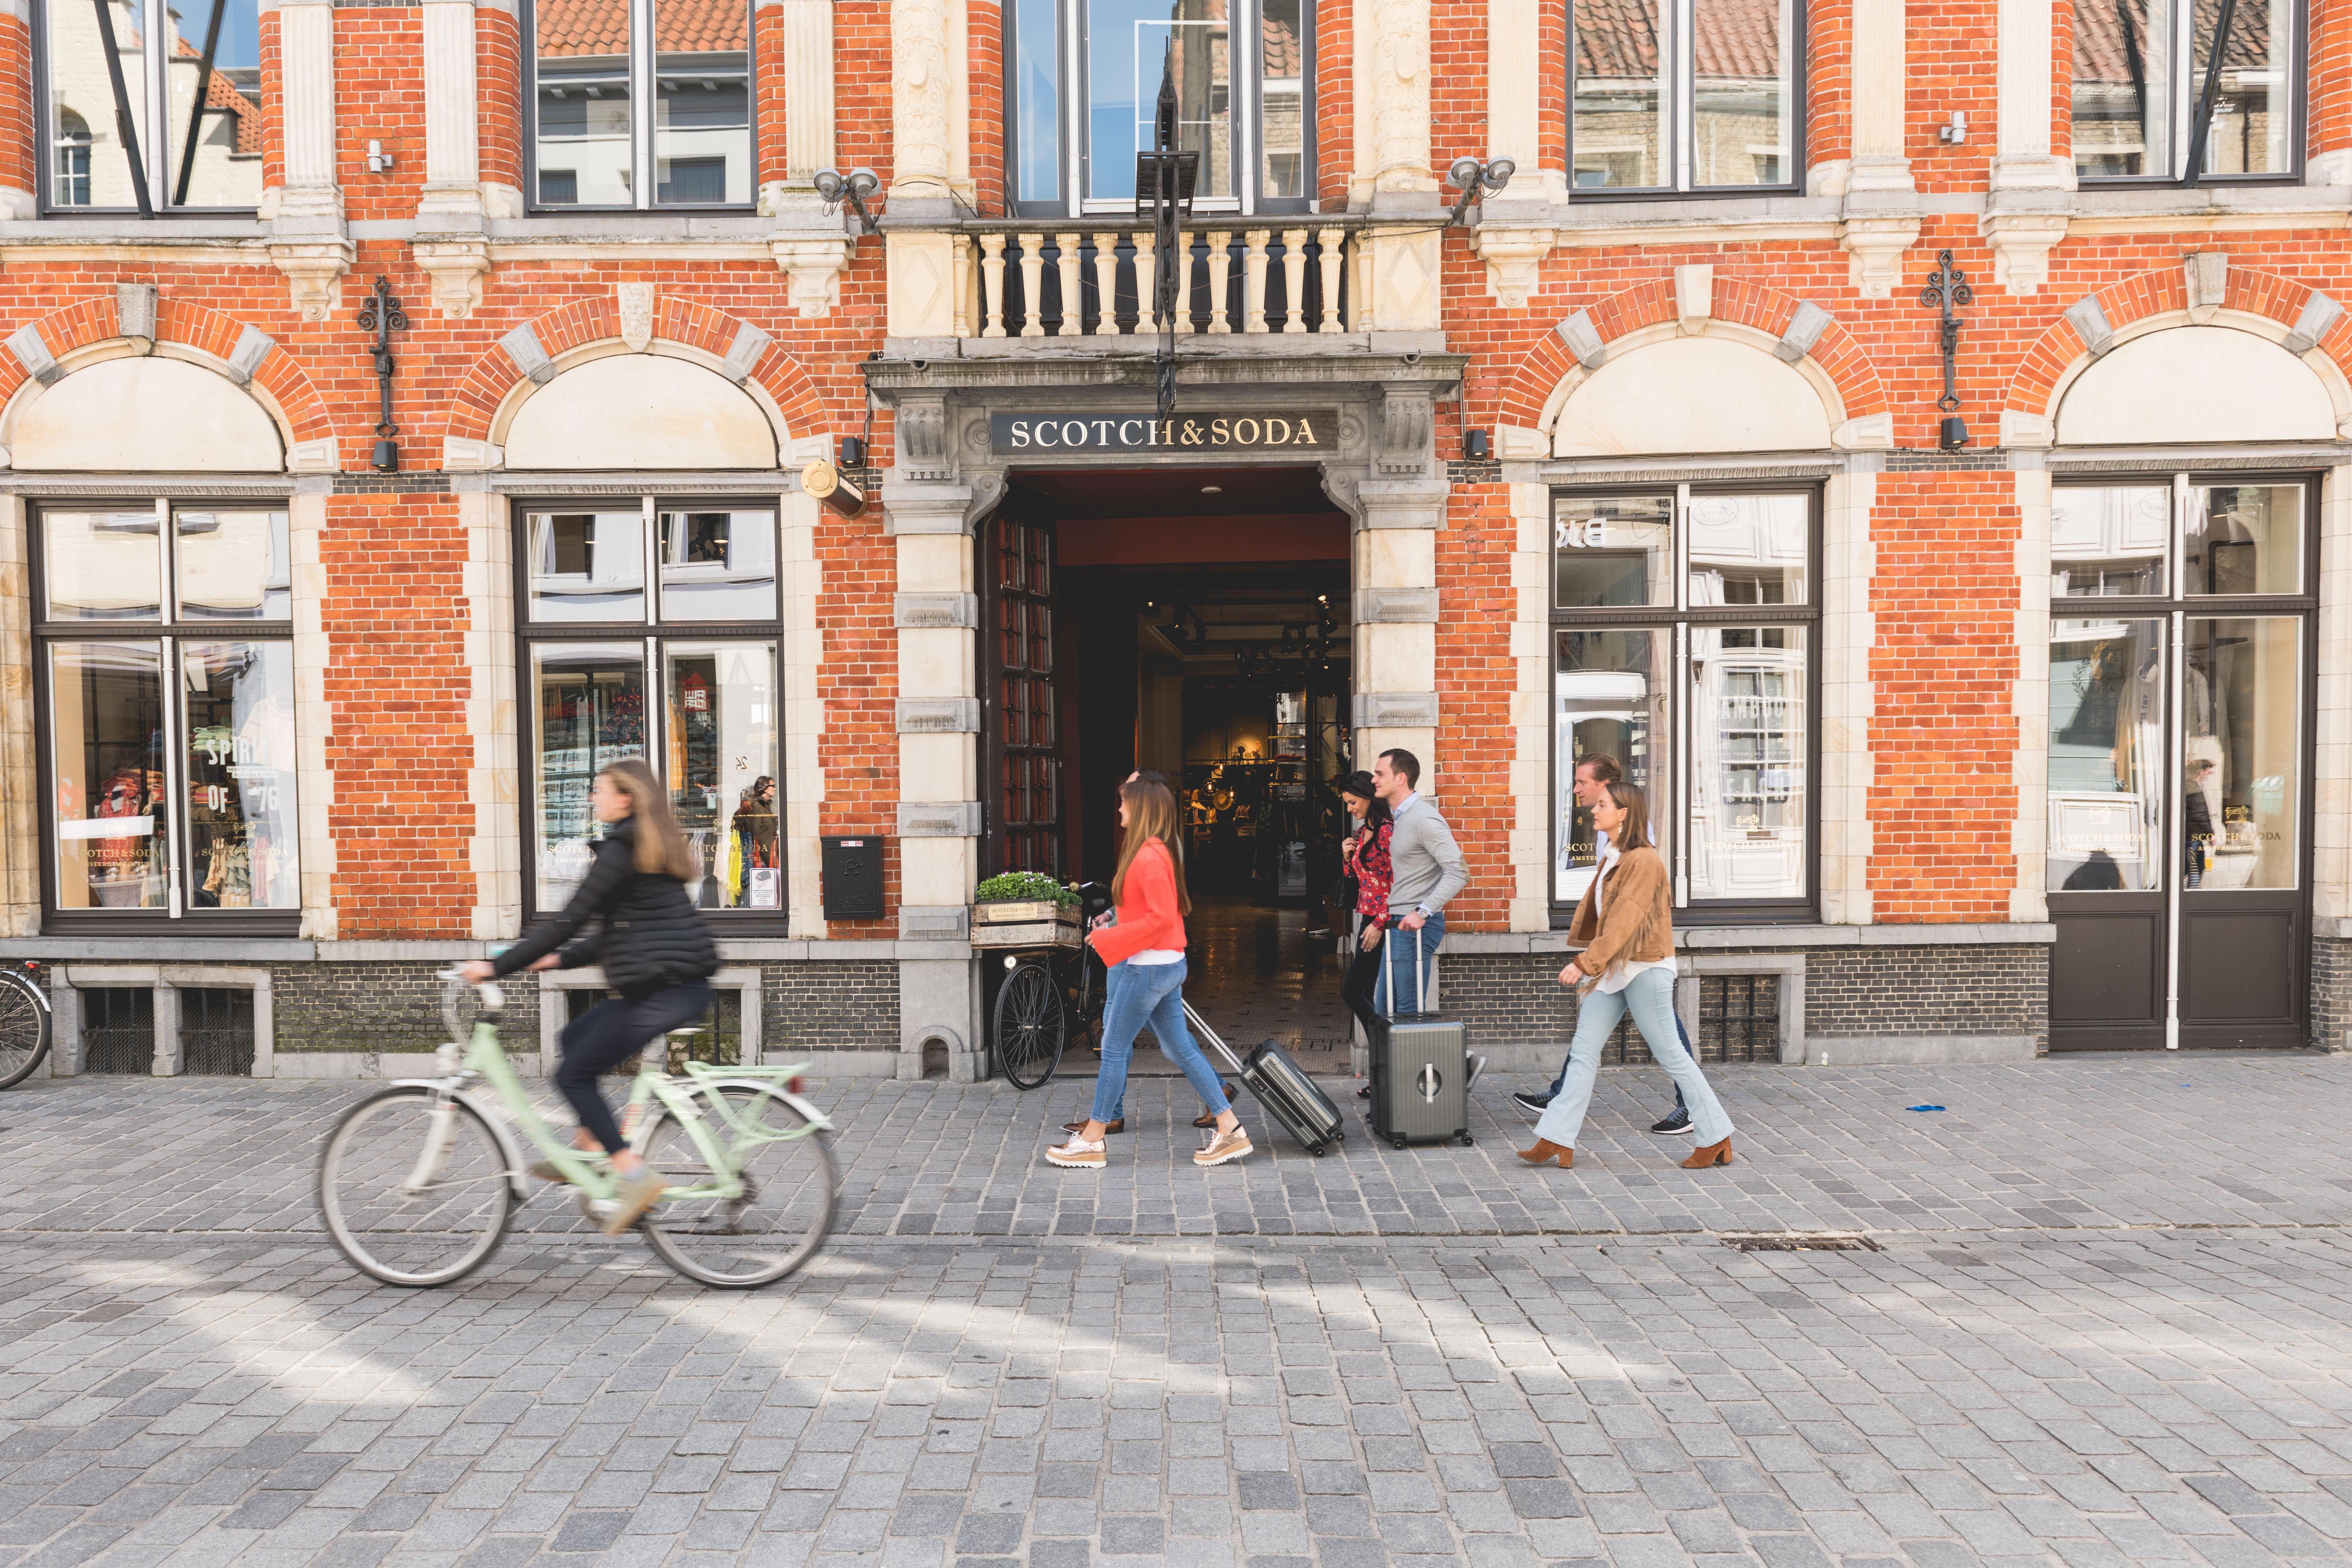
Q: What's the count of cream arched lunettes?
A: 4